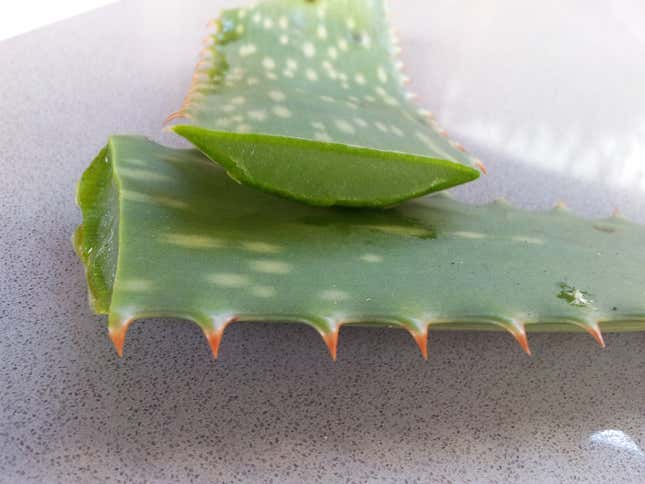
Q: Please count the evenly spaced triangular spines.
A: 6